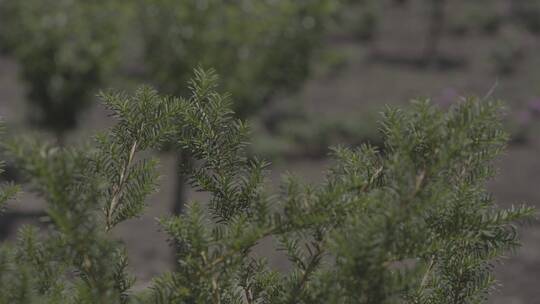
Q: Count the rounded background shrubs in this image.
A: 2